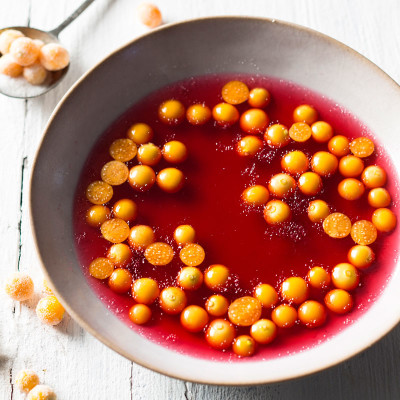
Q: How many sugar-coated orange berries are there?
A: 12